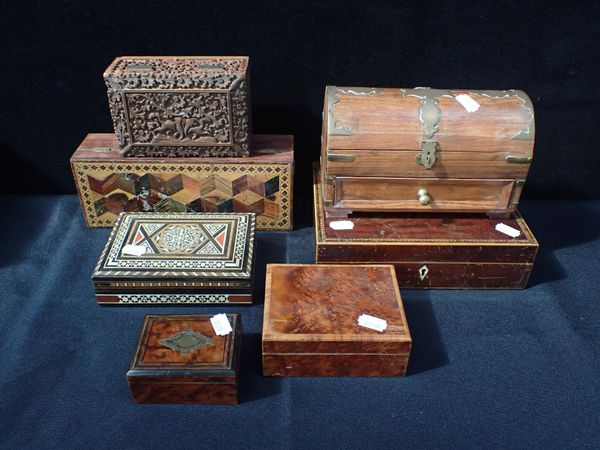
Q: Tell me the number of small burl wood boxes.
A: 2